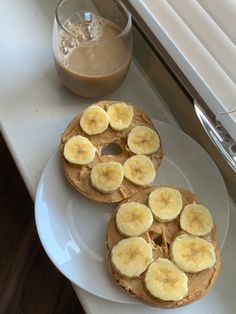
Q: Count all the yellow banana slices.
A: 12